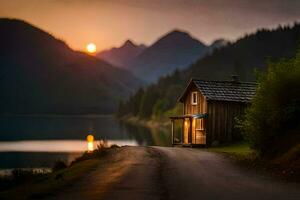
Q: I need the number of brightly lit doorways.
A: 1